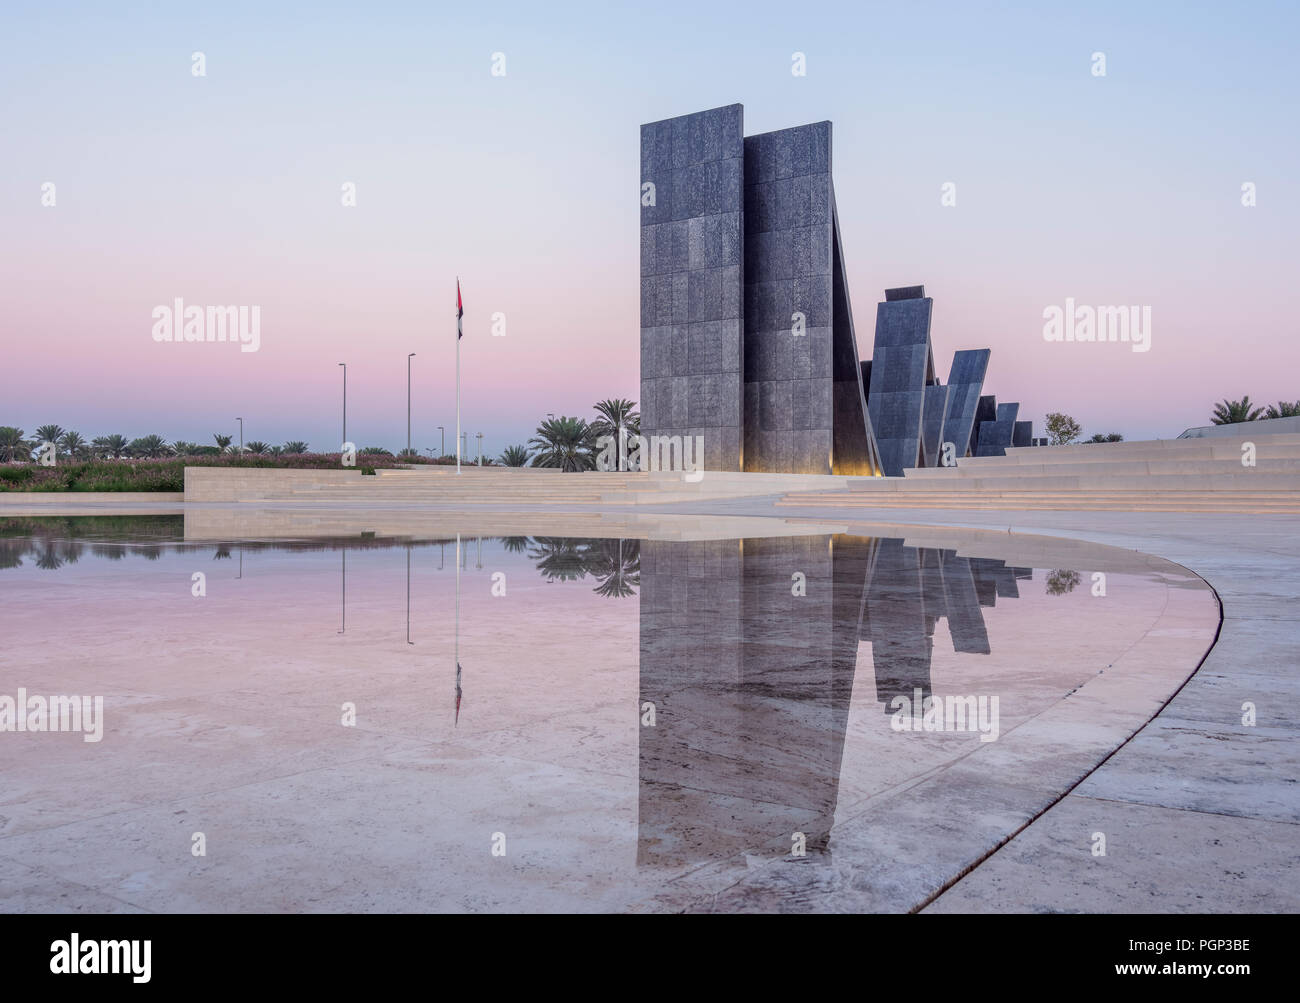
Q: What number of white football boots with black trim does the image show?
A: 0